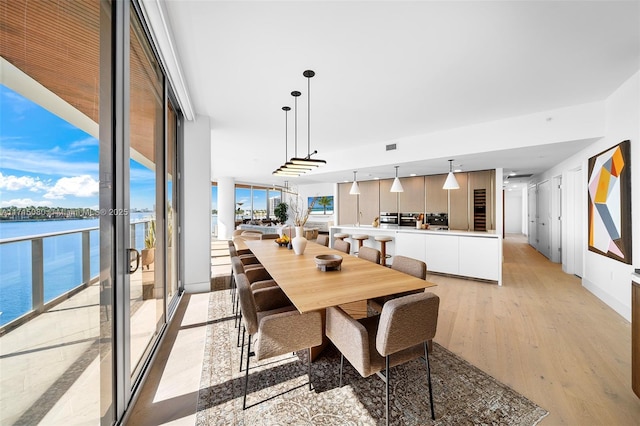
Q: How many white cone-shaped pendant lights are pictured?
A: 3